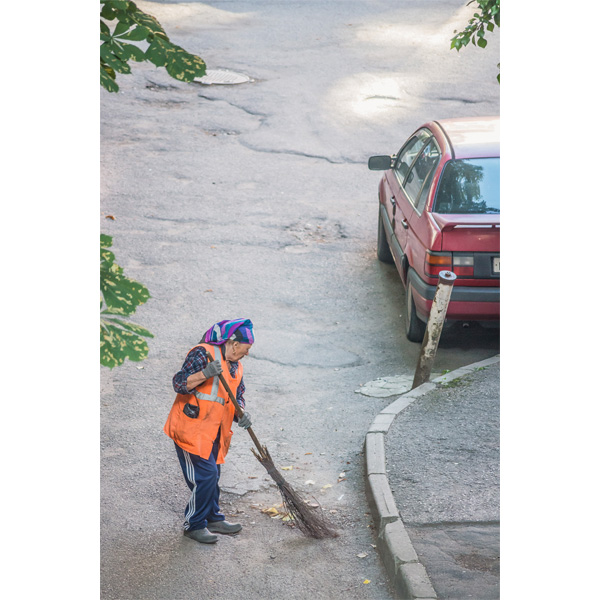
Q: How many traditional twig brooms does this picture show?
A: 1